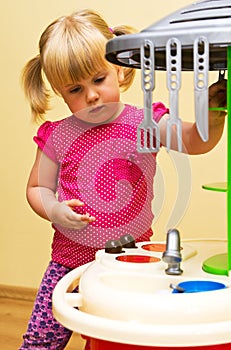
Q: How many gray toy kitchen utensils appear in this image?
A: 3